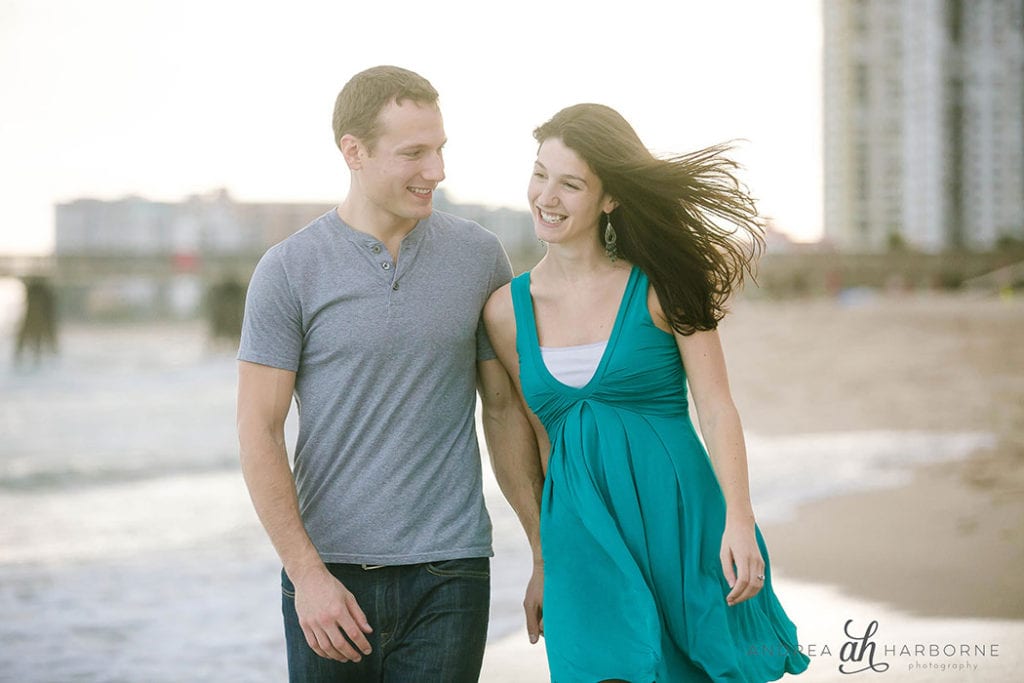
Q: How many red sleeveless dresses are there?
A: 0